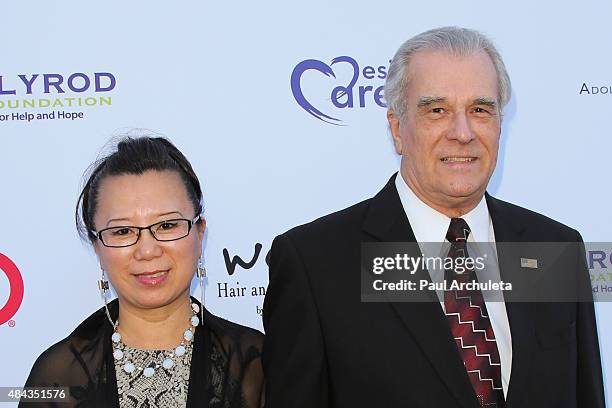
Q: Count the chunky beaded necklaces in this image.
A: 1